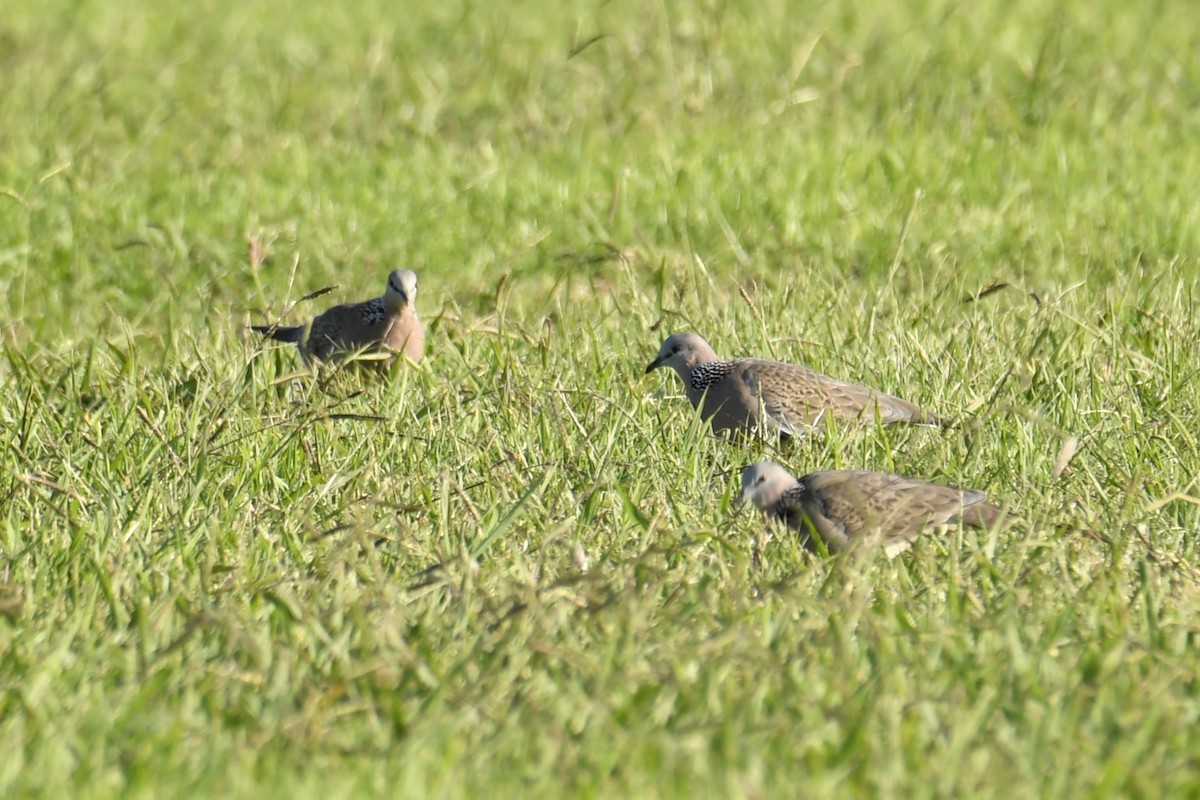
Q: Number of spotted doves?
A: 3